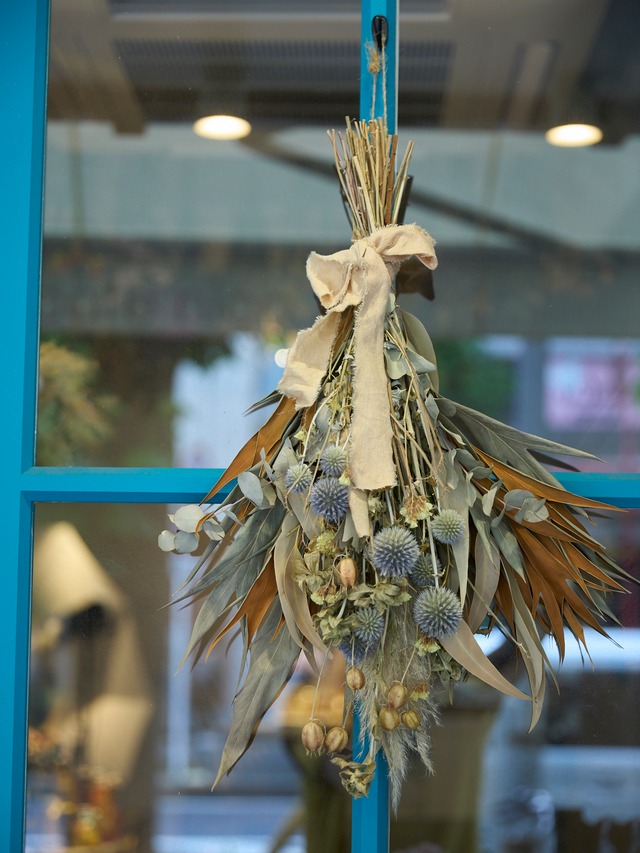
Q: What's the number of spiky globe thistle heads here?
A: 9